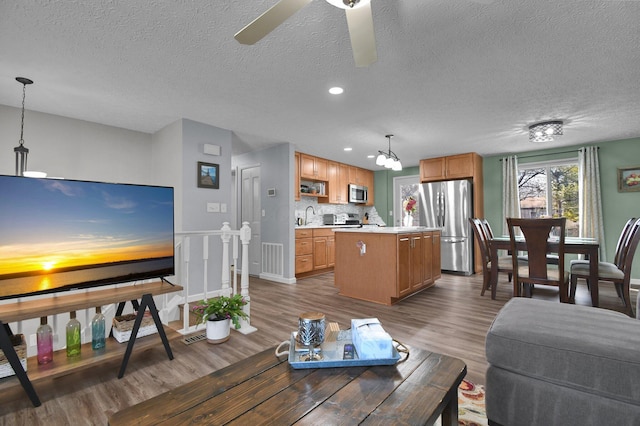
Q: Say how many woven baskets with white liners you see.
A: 2